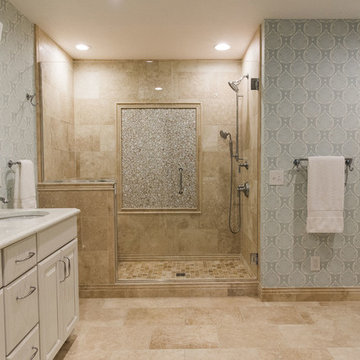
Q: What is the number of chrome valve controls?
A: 2